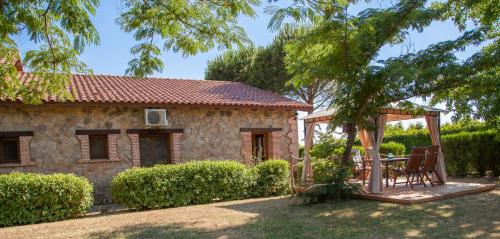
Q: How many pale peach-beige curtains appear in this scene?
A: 4